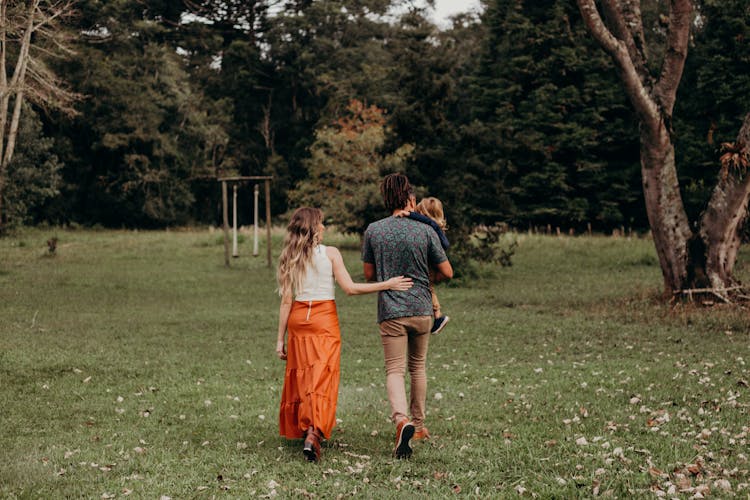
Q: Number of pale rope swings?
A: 2